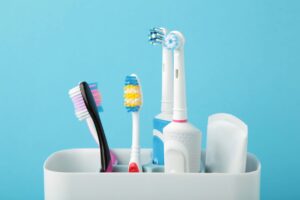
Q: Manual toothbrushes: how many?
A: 3